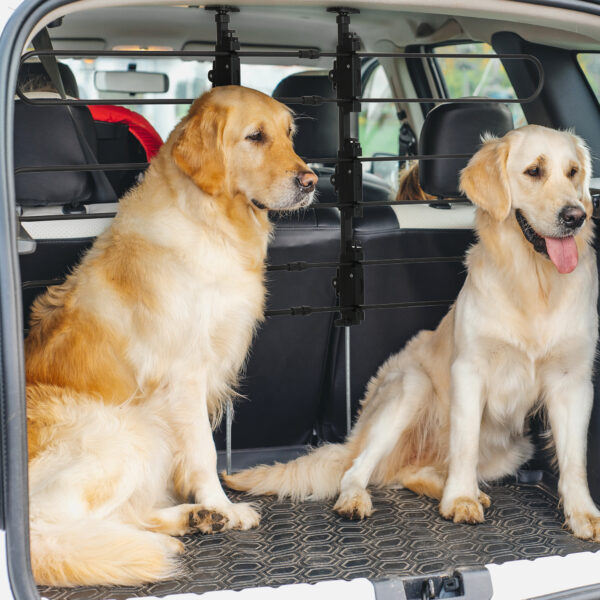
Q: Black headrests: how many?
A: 4